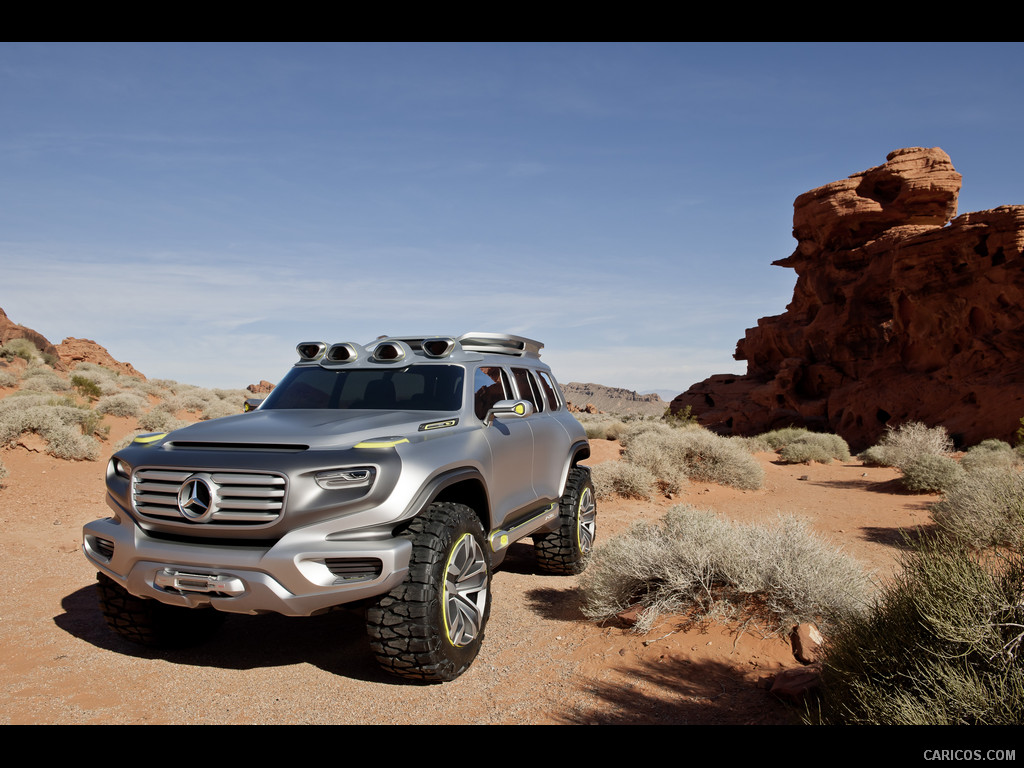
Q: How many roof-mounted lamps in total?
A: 4